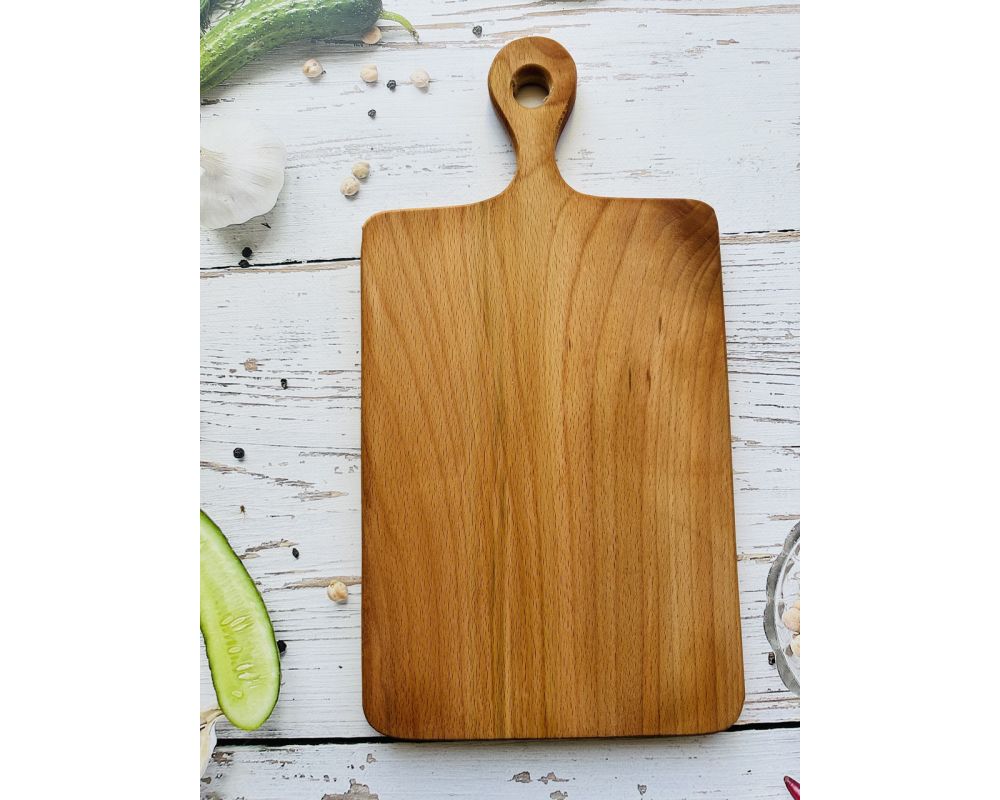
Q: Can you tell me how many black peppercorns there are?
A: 10